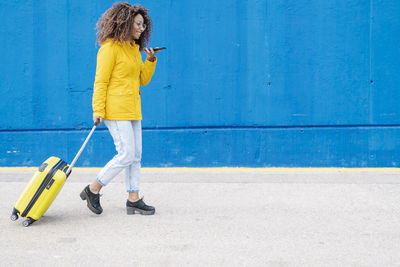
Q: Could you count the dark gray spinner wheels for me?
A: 2